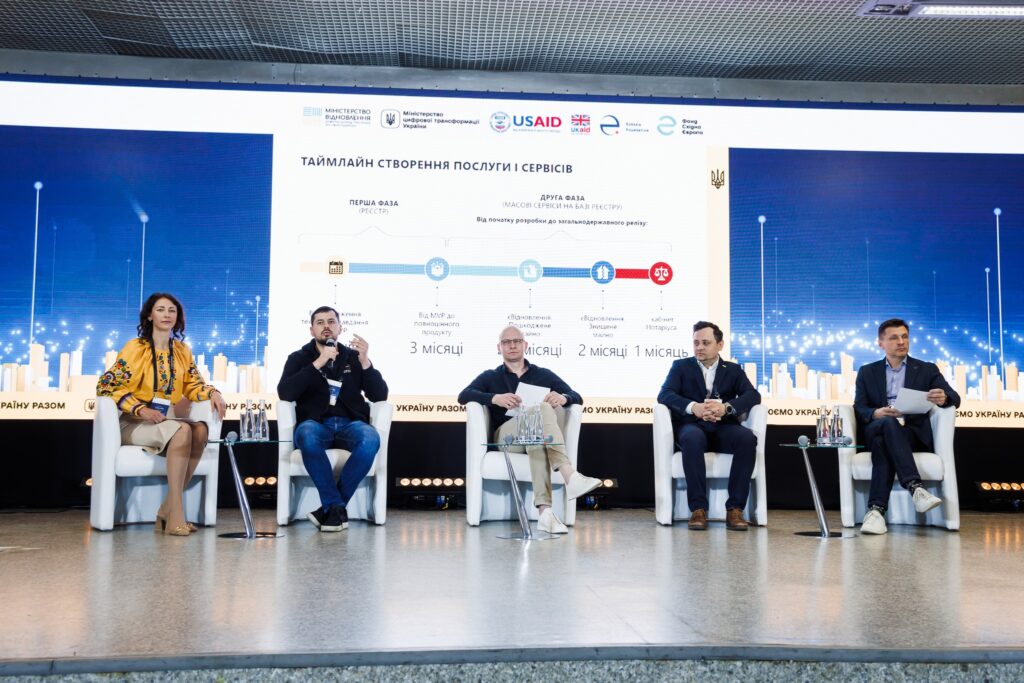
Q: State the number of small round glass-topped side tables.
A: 3